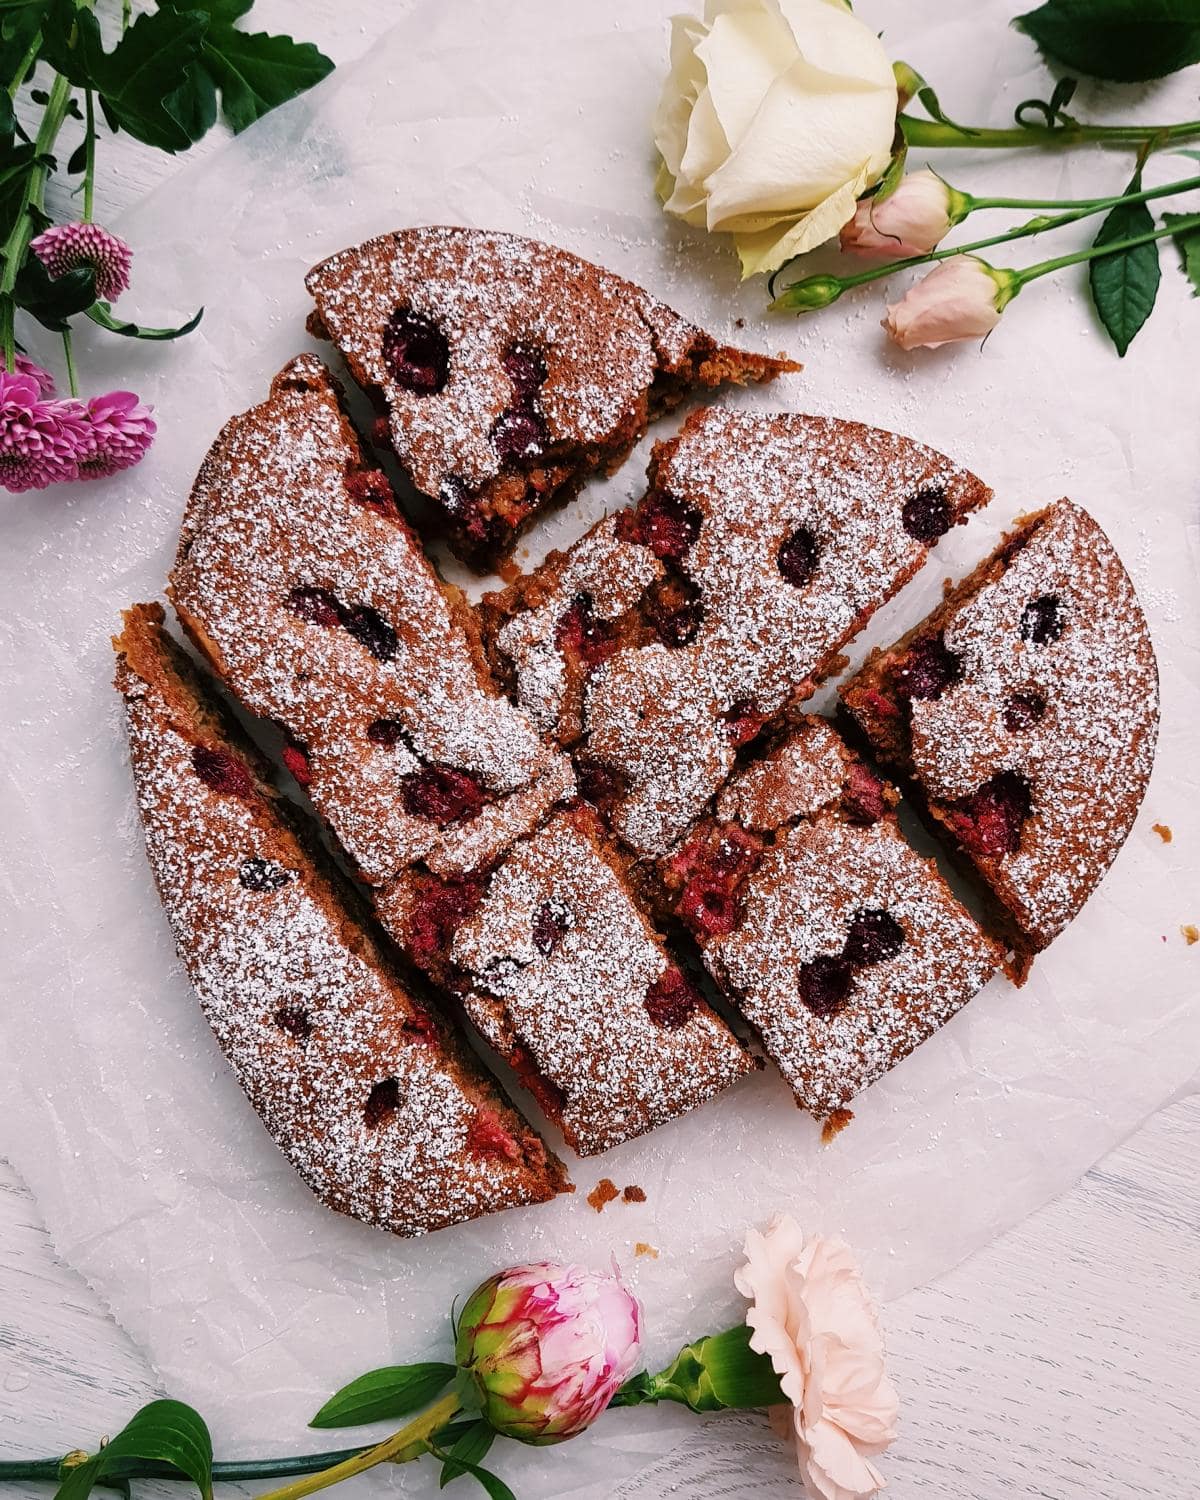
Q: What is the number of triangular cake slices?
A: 1